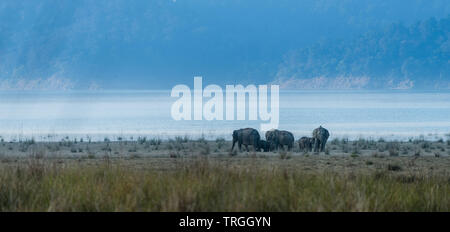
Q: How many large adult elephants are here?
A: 3